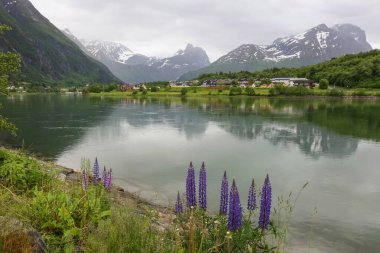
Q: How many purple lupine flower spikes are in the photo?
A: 11